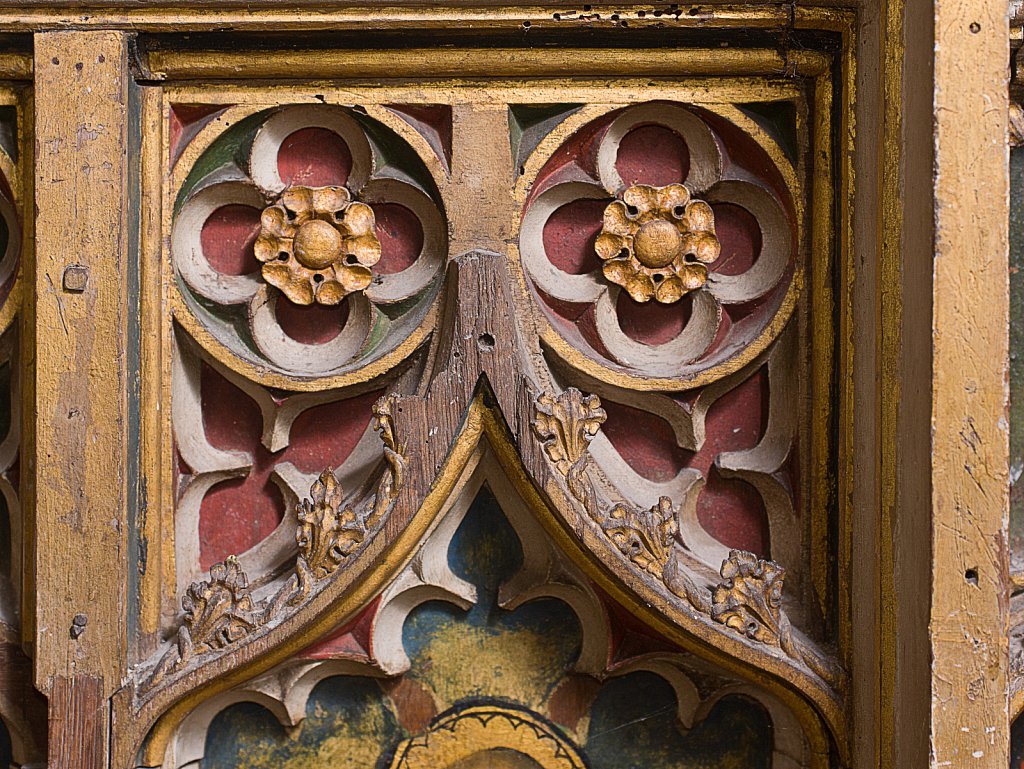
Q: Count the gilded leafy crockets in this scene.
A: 6